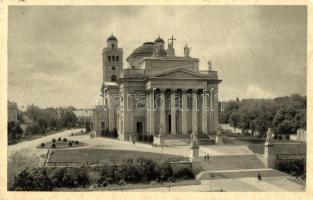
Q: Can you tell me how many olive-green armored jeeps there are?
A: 0